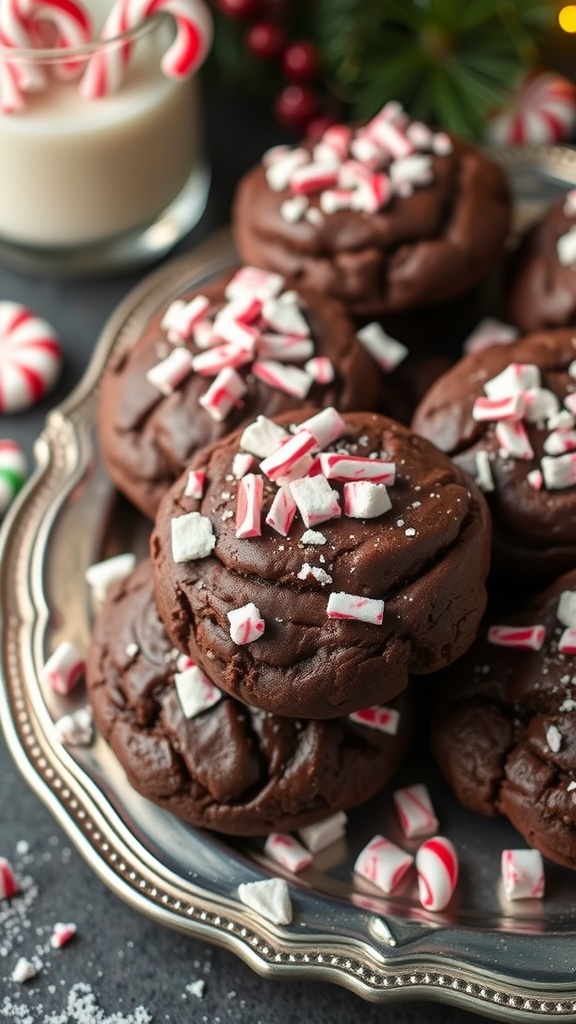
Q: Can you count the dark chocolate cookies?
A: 7